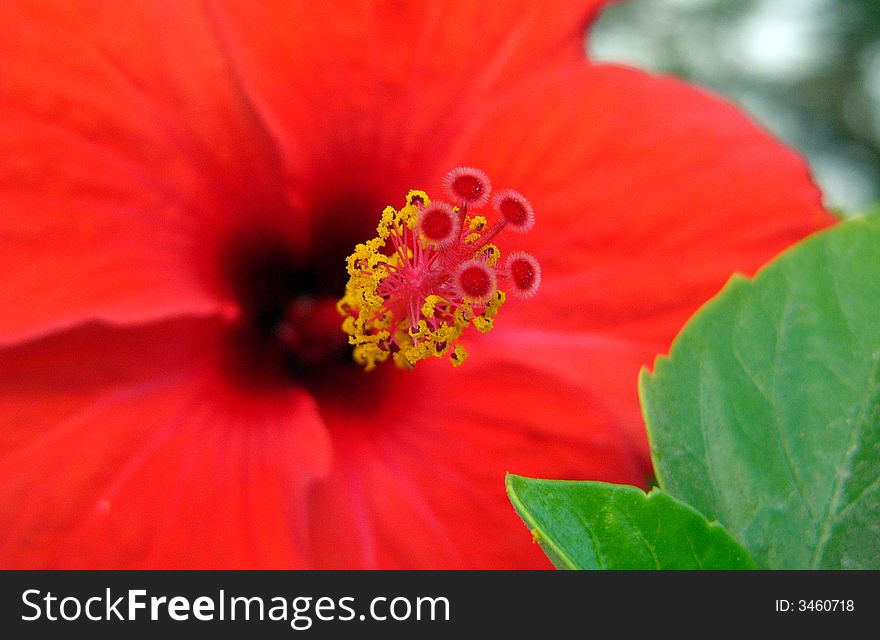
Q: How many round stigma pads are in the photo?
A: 5